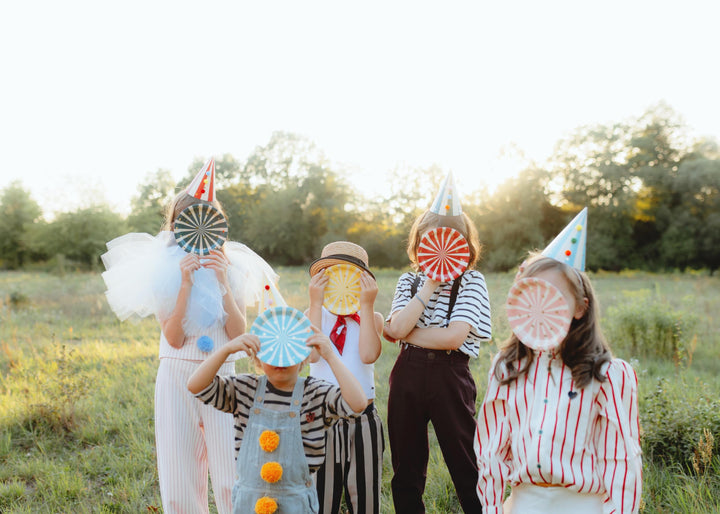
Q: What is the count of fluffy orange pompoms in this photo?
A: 3